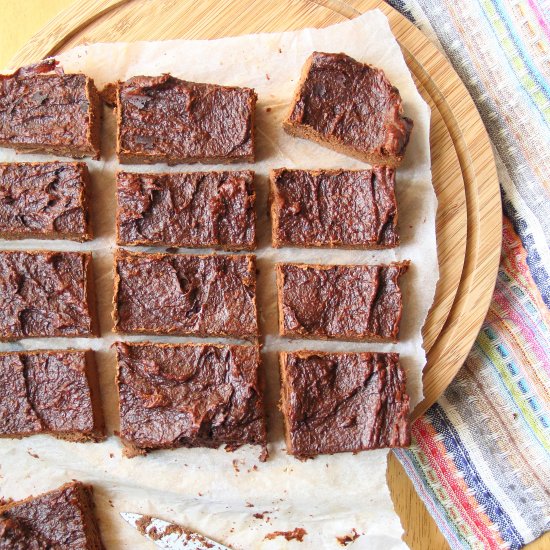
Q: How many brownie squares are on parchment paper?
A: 13